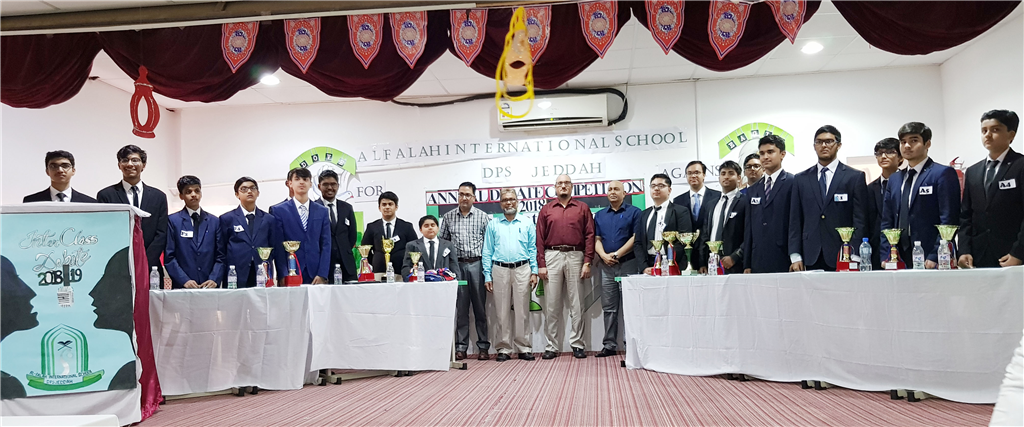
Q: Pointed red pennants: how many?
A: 10